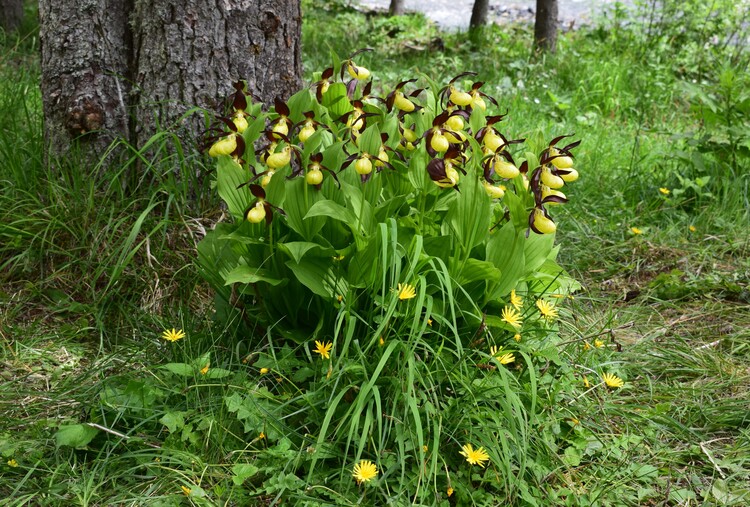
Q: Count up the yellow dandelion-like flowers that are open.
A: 10